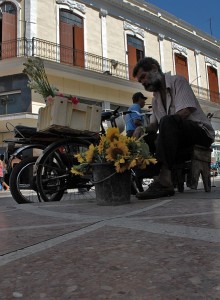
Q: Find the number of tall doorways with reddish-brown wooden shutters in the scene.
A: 5